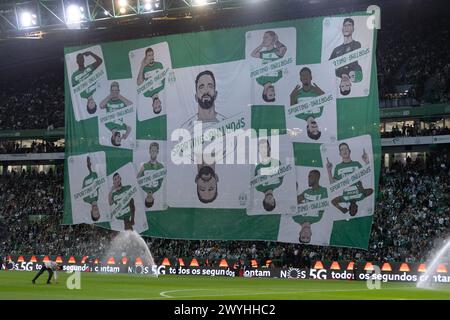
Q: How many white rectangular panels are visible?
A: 13